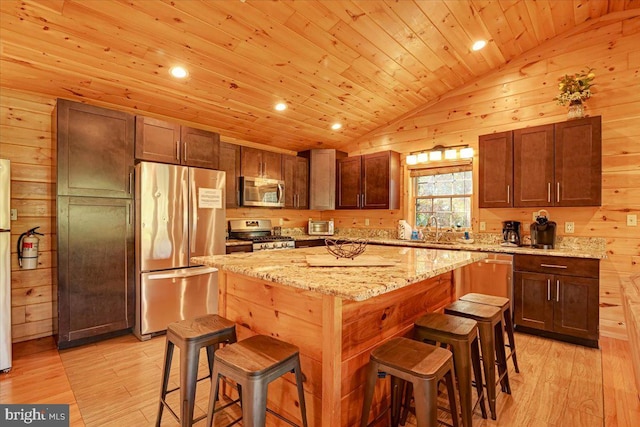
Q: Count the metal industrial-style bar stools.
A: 6